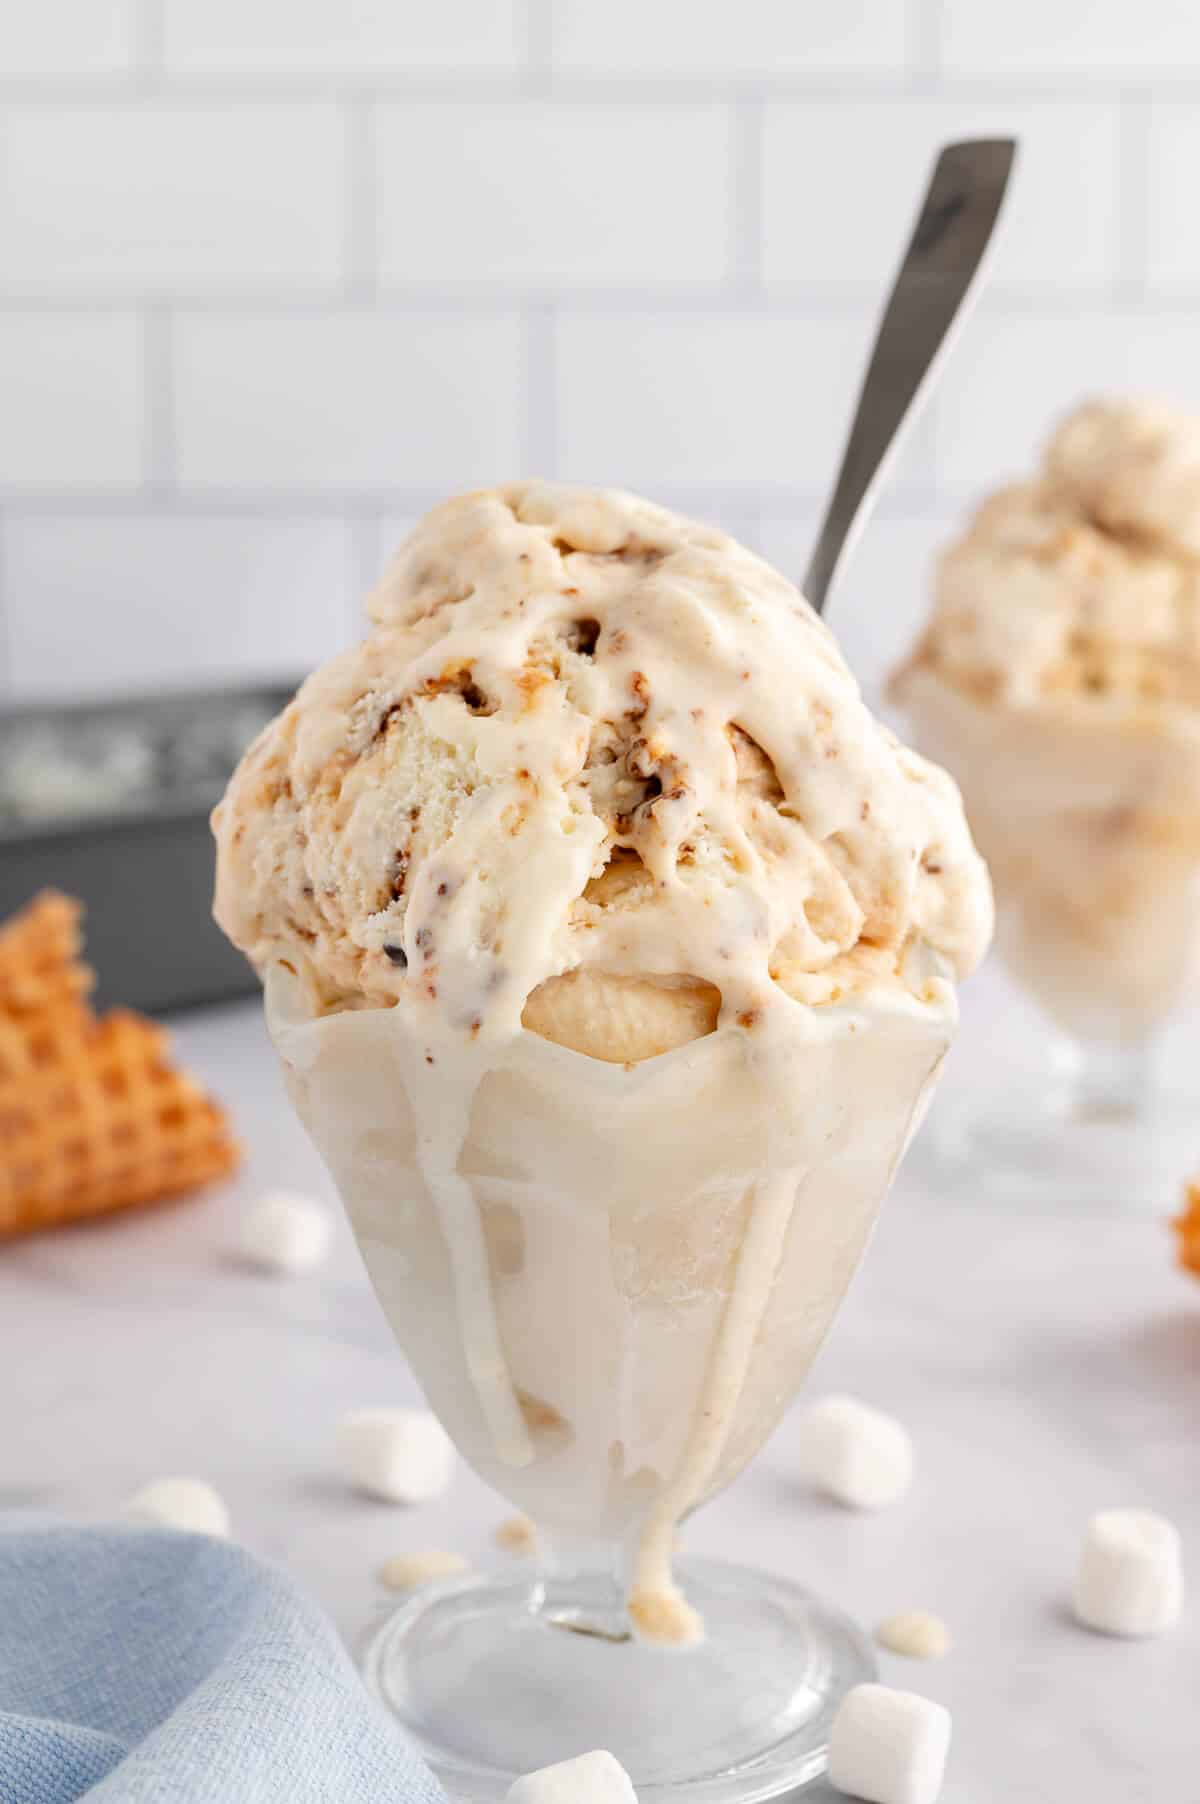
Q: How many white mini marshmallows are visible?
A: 7